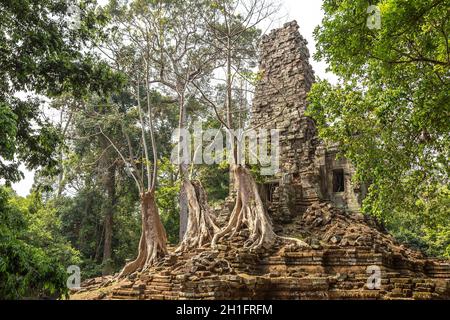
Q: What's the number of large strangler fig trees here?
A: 3